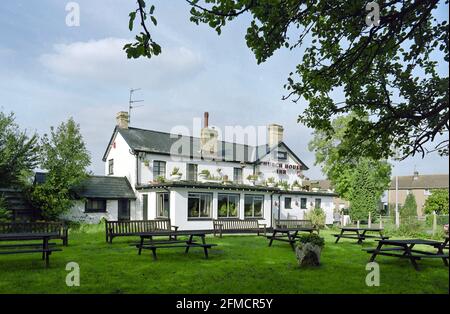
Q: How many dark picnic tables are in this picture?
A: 5